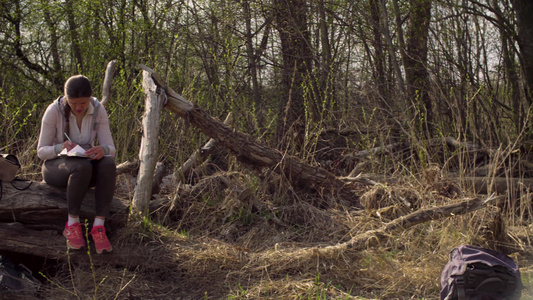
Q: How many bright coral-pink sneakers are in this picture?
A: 2